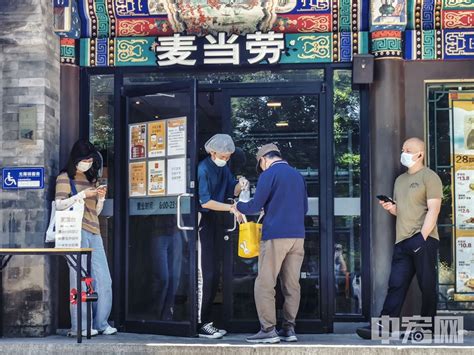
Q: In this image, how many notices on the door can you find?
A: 6